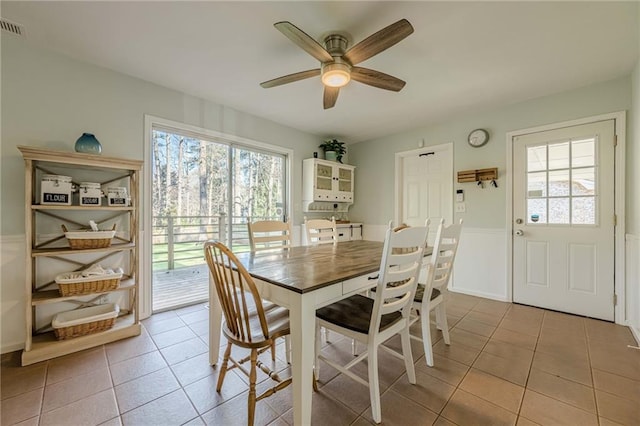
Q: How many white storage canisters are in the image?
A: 3